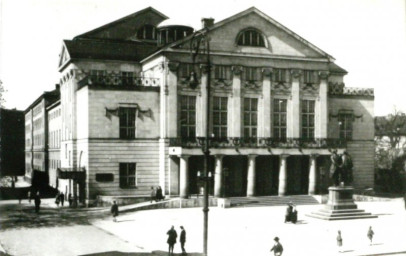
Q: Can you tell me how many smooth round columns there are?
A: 5